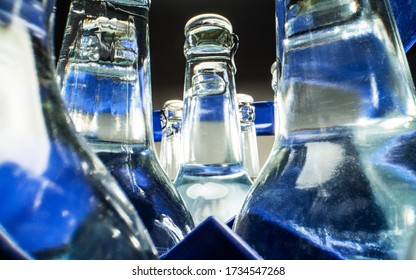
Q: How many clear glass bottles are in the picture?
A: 6